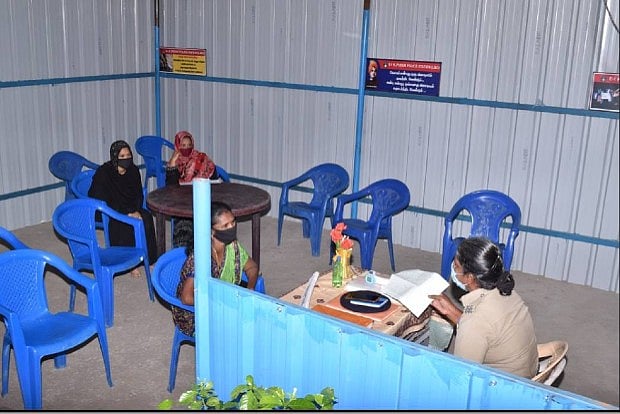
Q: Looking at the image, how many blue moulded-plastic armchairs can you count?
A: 11